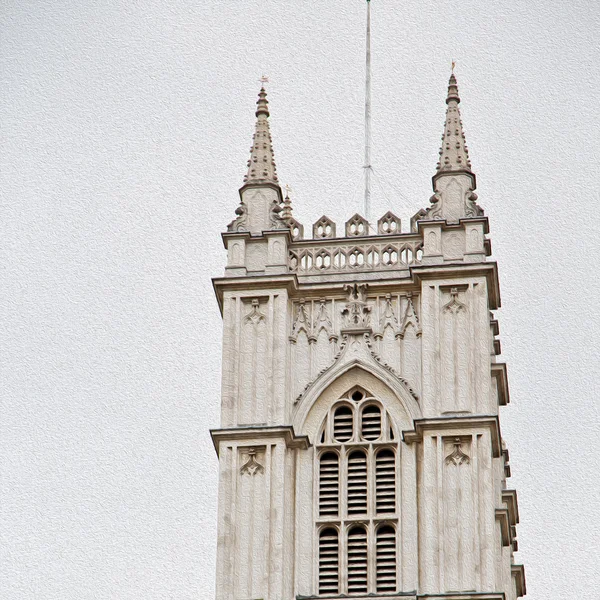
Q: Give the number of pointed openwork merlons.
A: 5